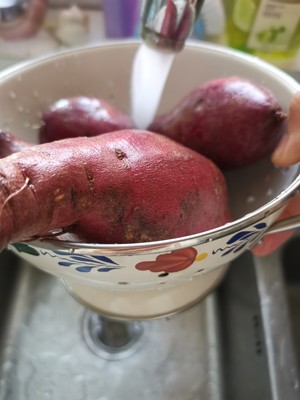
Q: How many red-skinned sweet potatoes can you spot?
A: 4